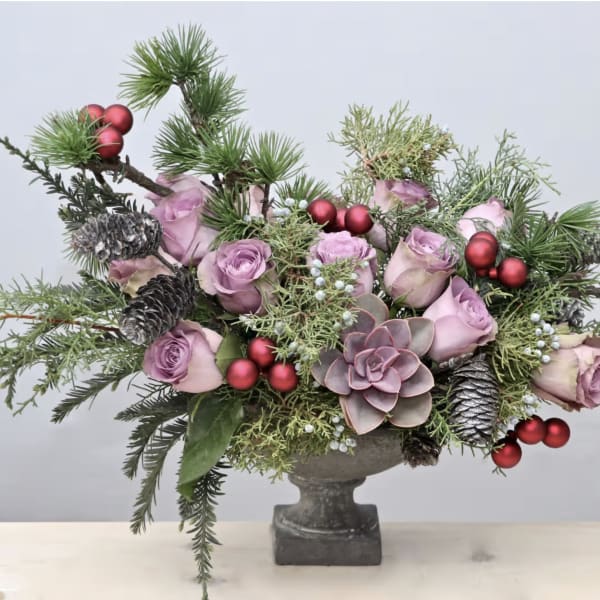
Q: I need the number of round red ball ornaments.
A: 15